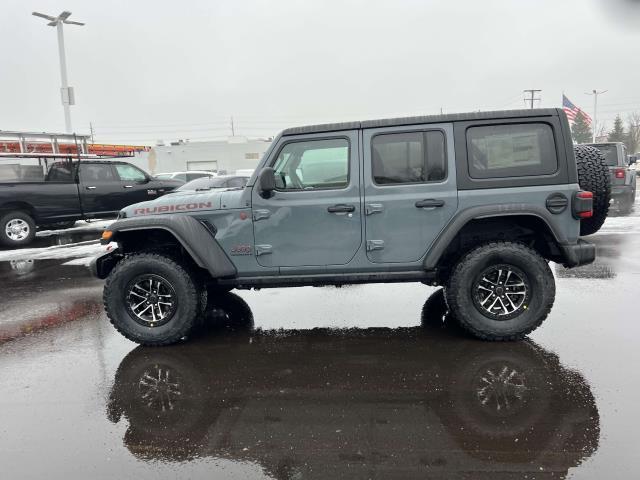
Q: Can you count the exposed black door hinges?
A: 0